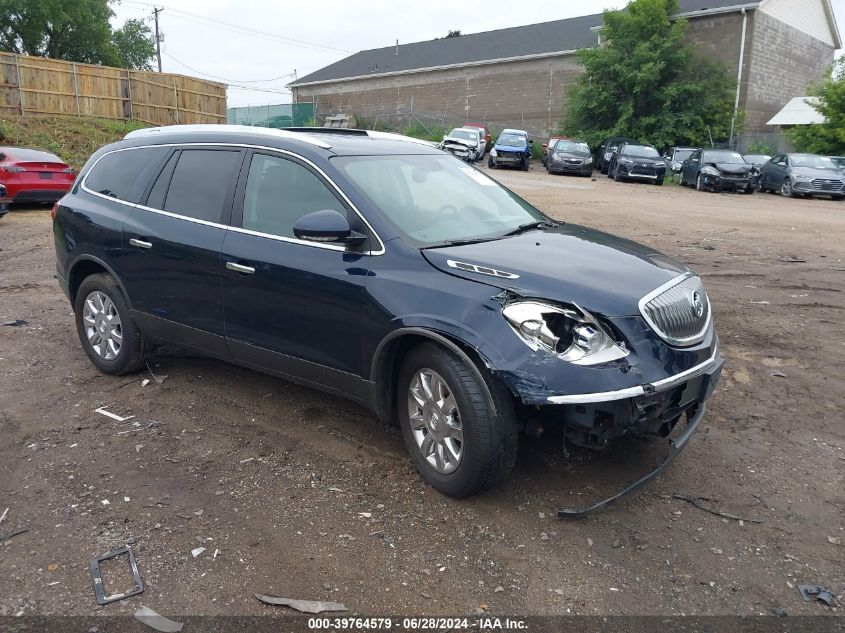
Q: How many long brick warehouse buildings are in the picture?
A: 1